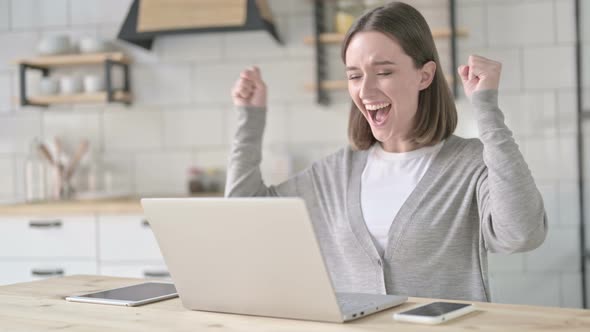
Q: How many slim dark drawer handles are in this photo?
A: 4